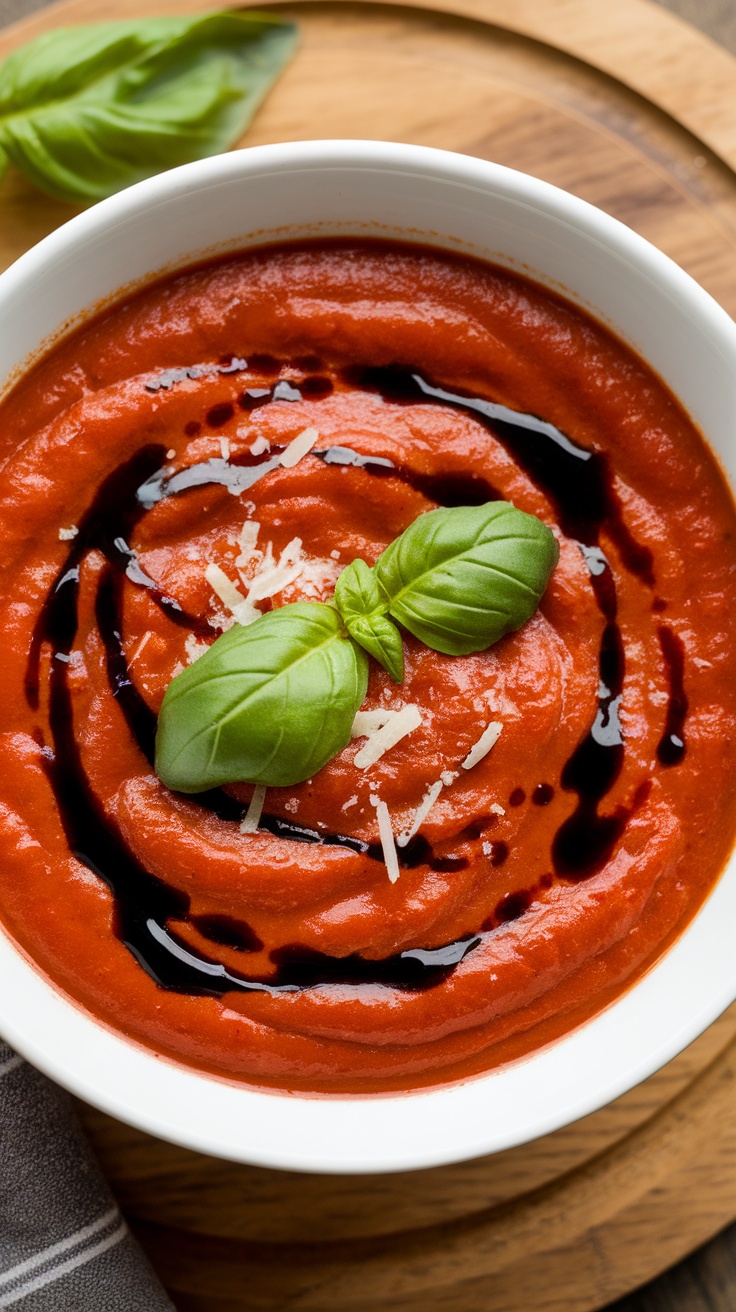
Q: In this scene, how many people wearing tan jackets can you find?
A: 0